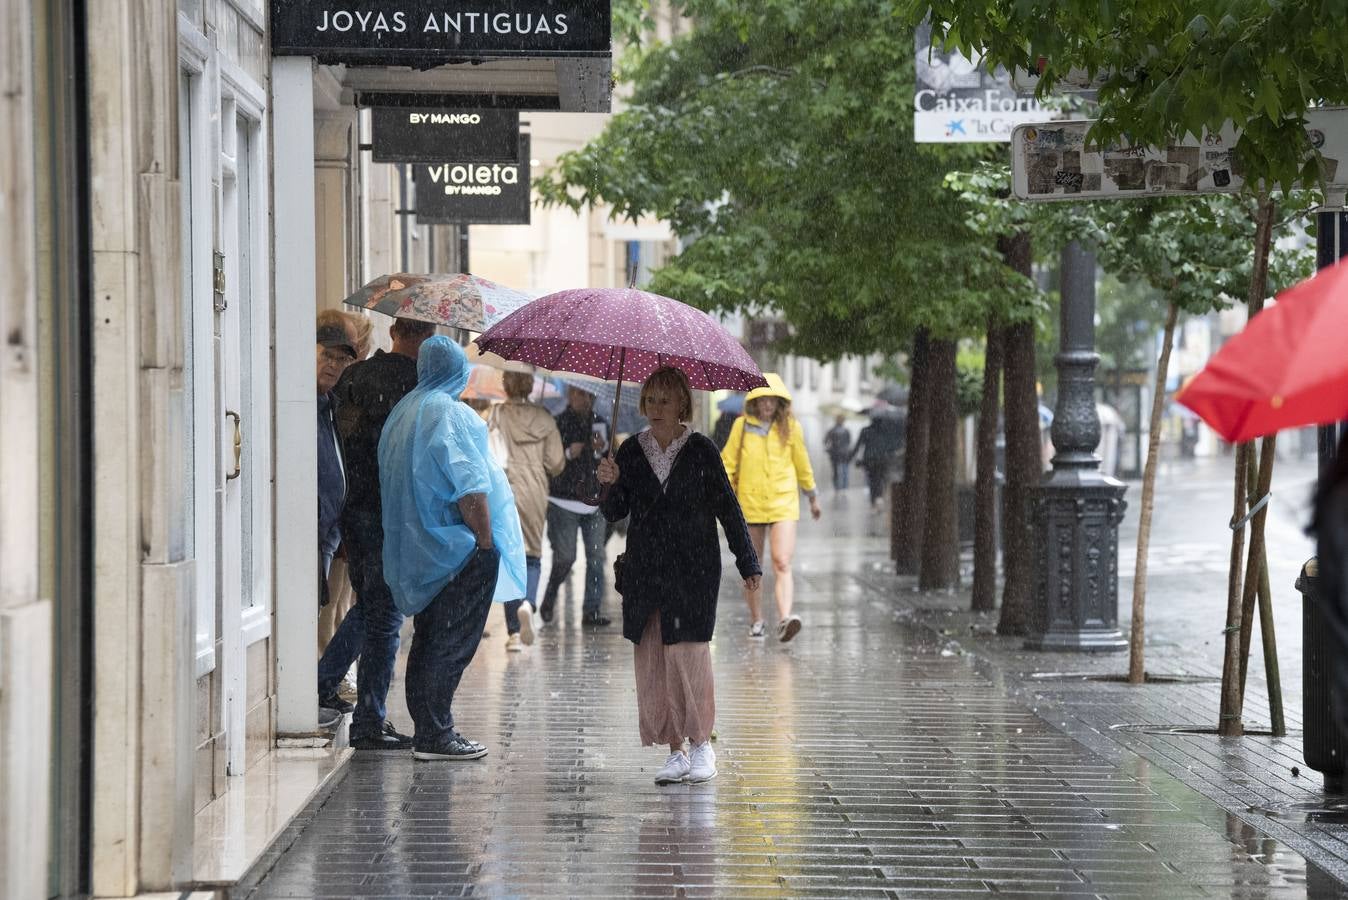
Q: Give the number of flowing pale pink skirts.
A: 1